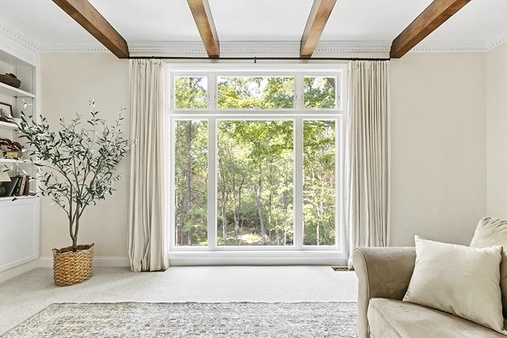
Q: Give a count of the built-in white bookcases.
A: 1